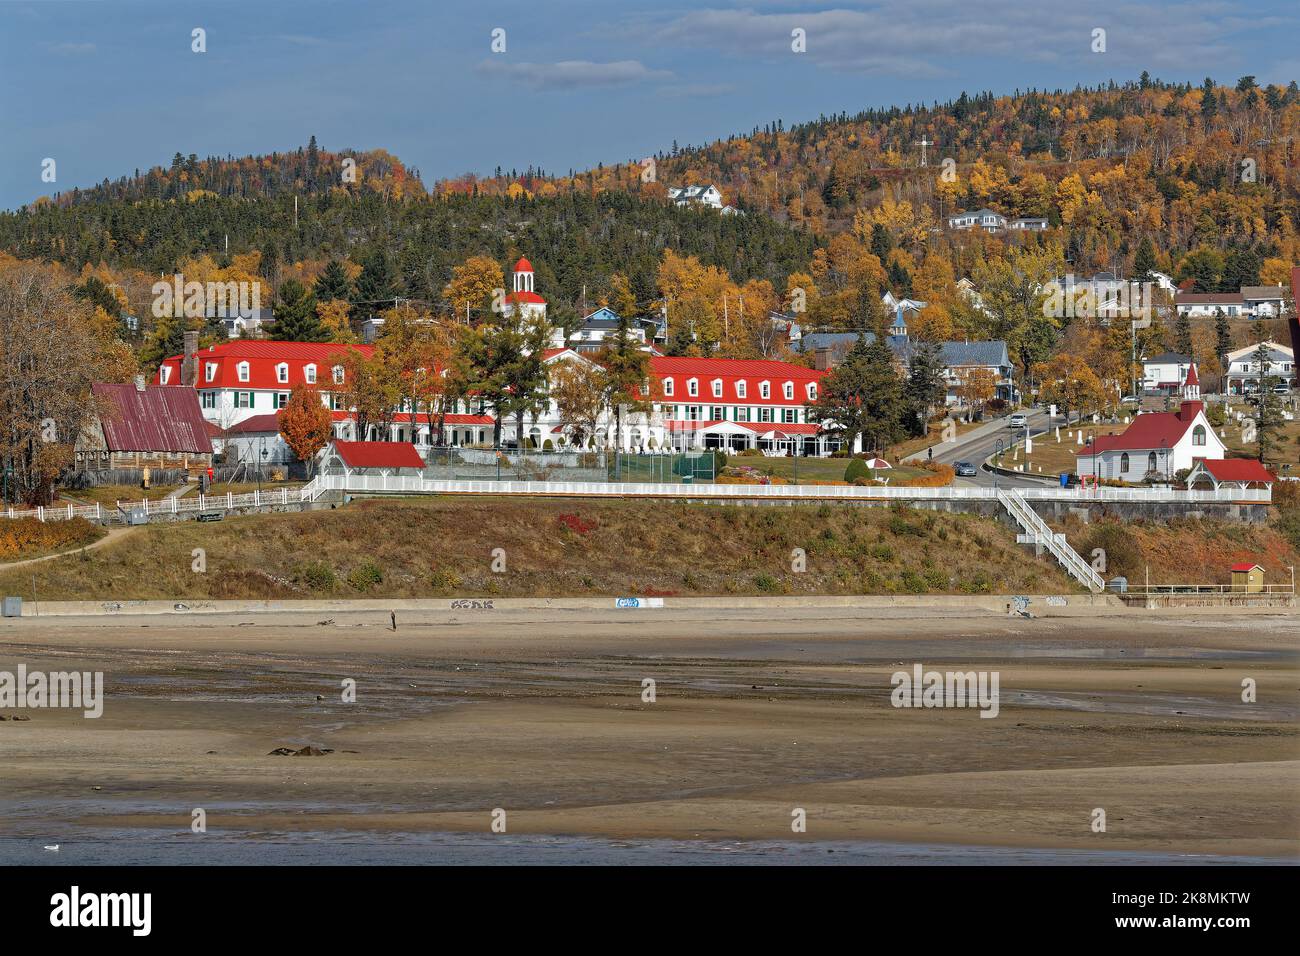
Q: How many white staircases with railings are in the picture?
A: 2